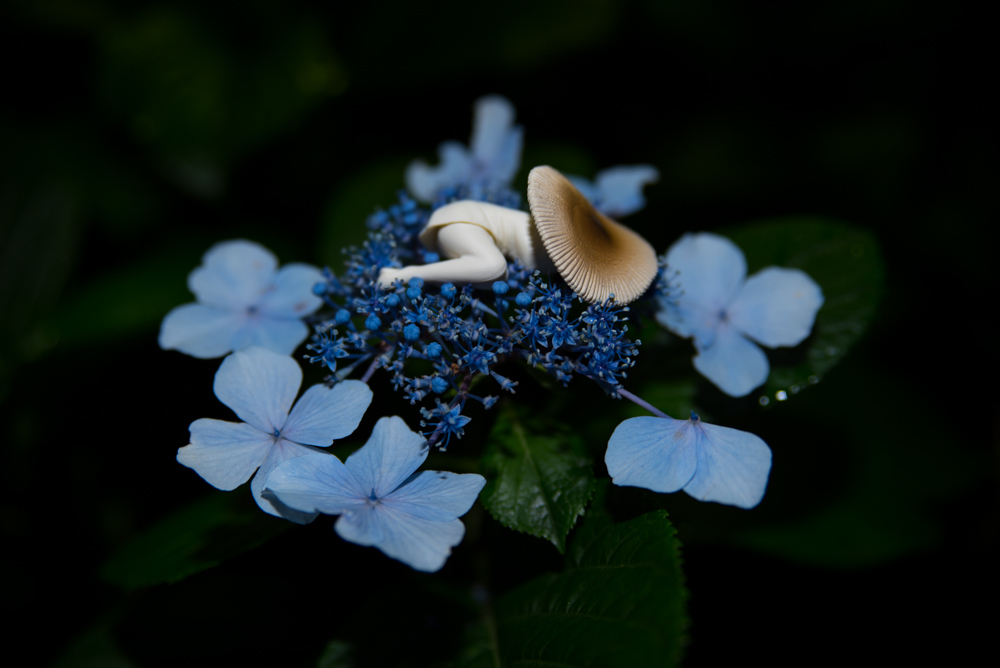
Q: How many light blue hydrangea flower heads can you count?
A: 7